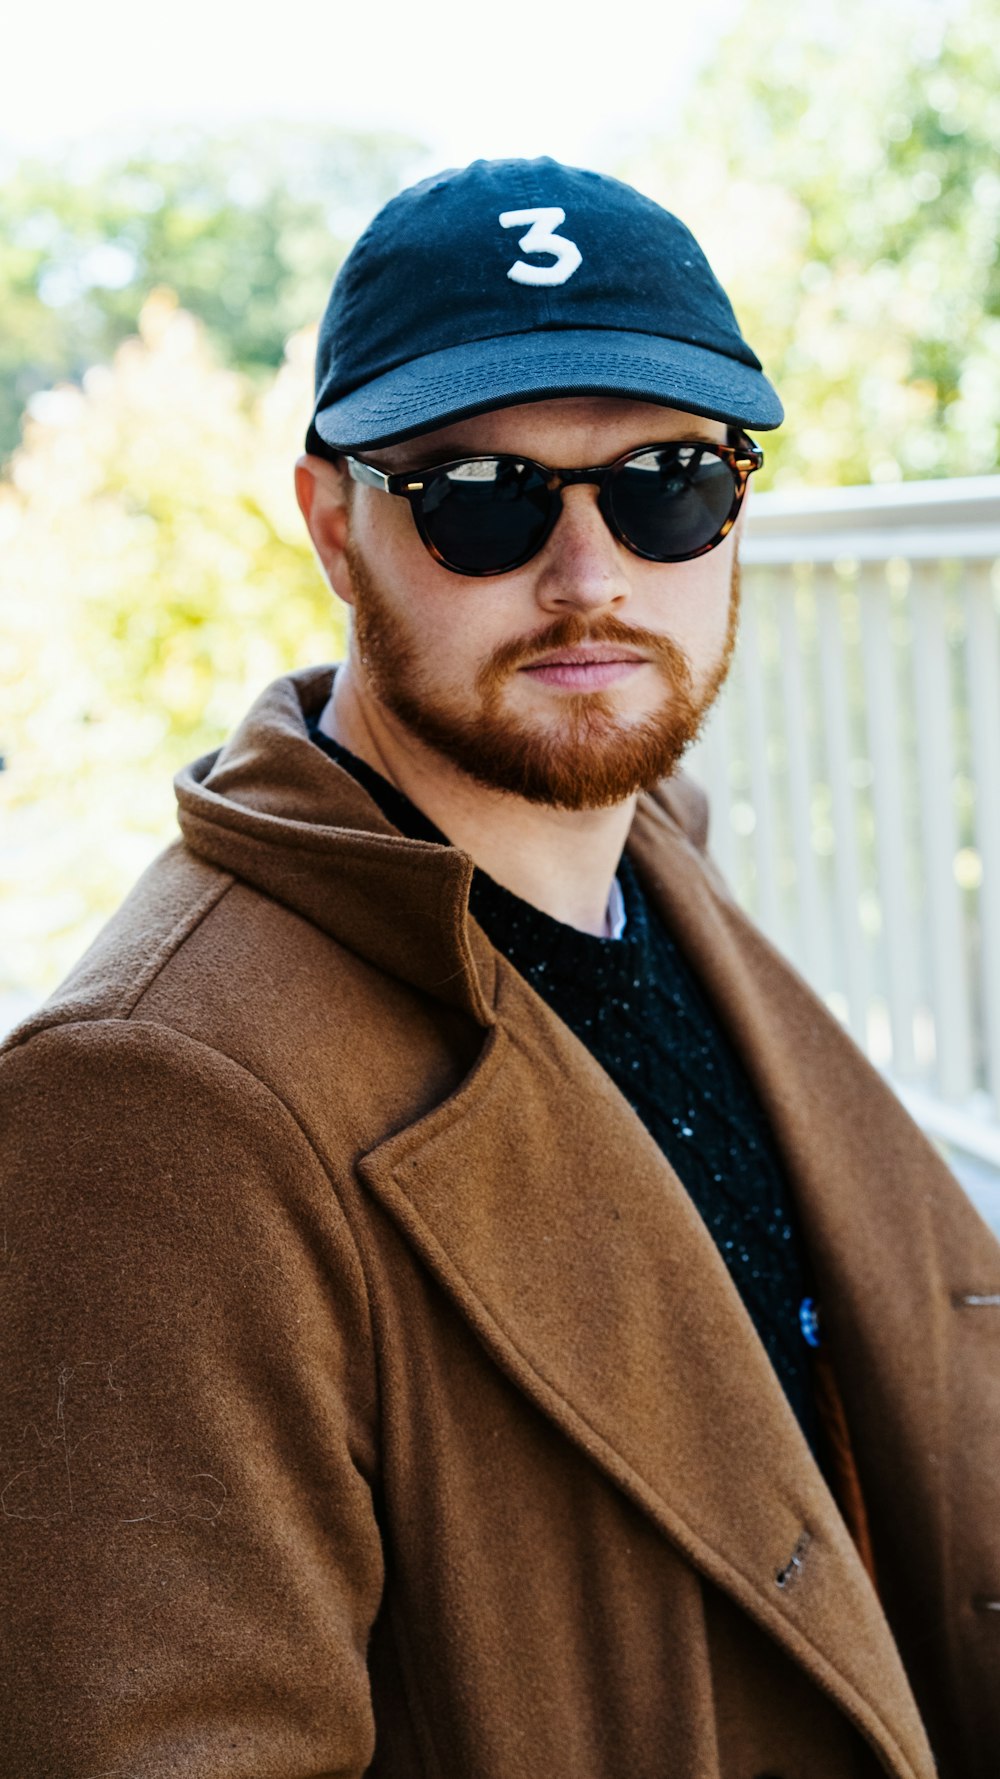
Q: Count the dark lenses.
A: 2